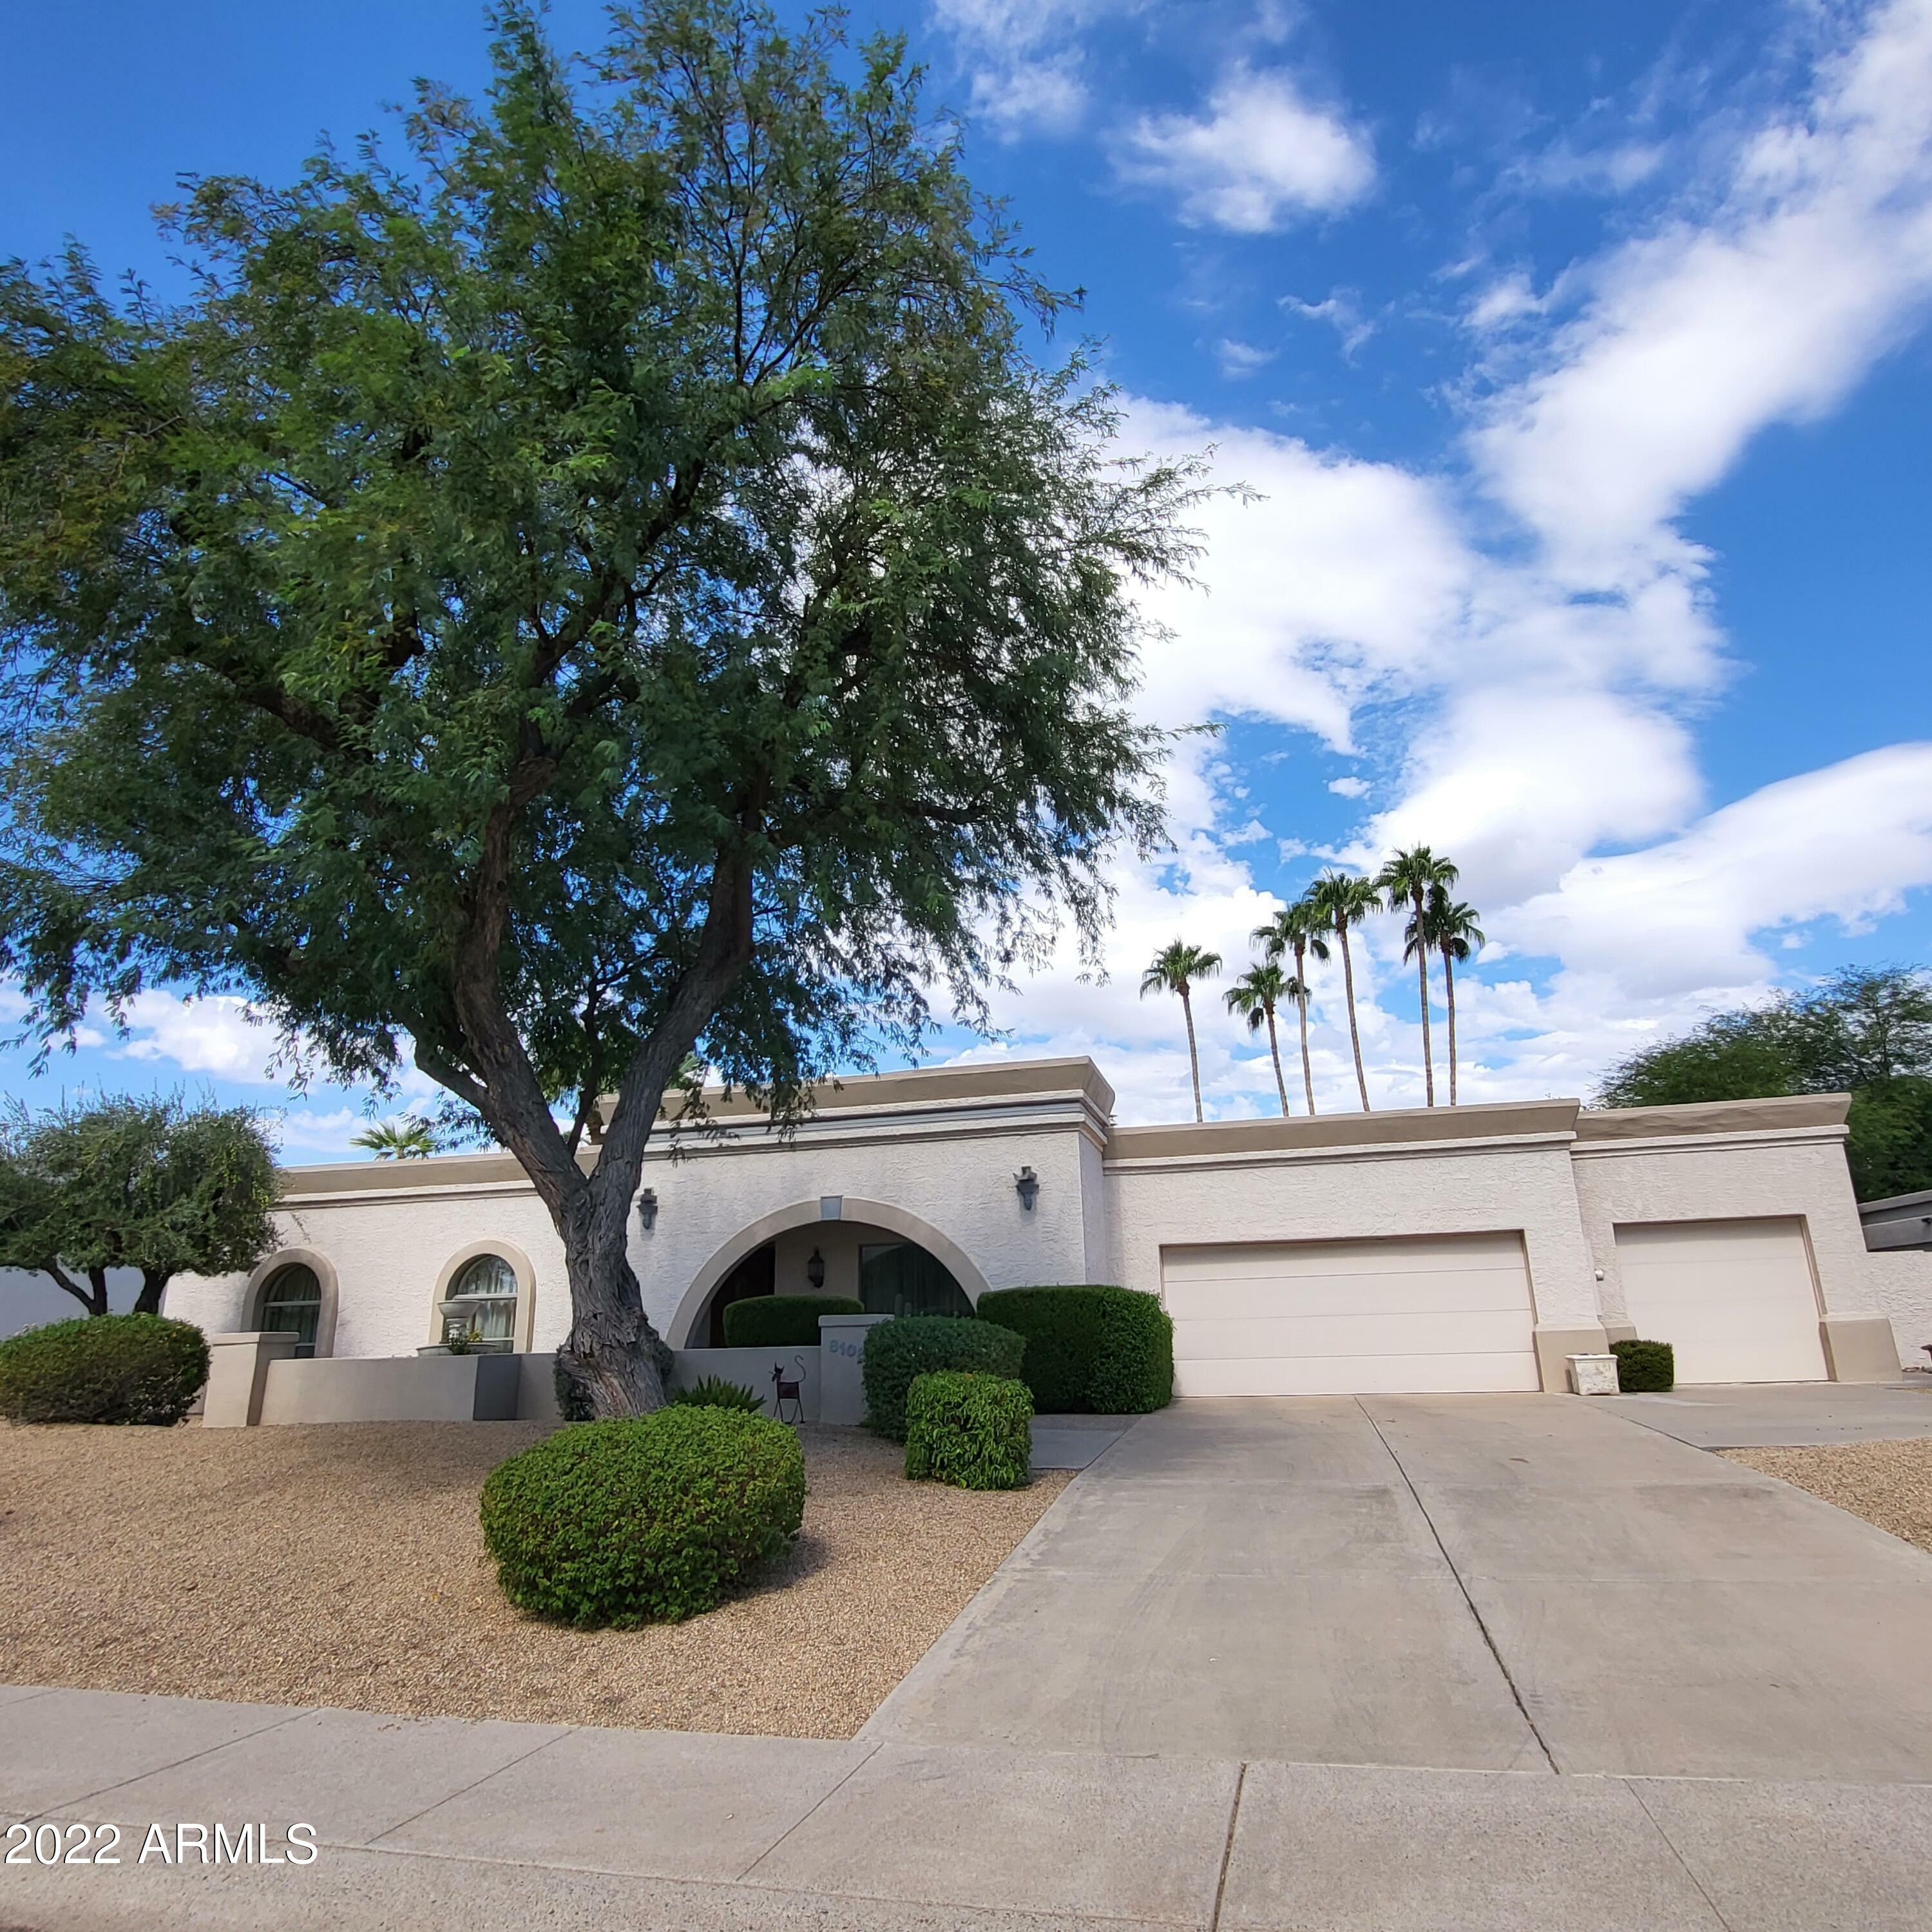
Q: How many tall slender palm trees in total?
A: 6